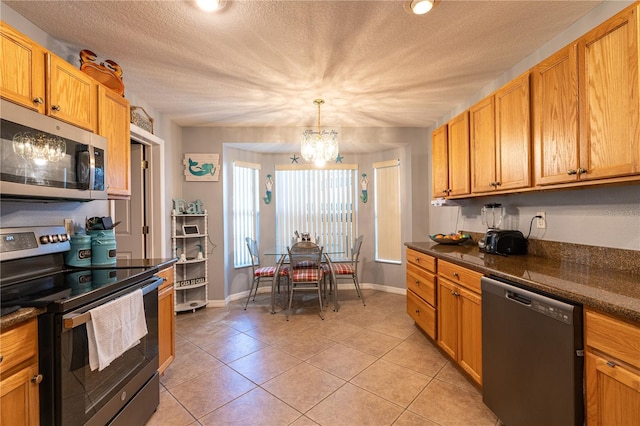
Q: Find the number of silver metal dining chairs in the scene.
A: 4